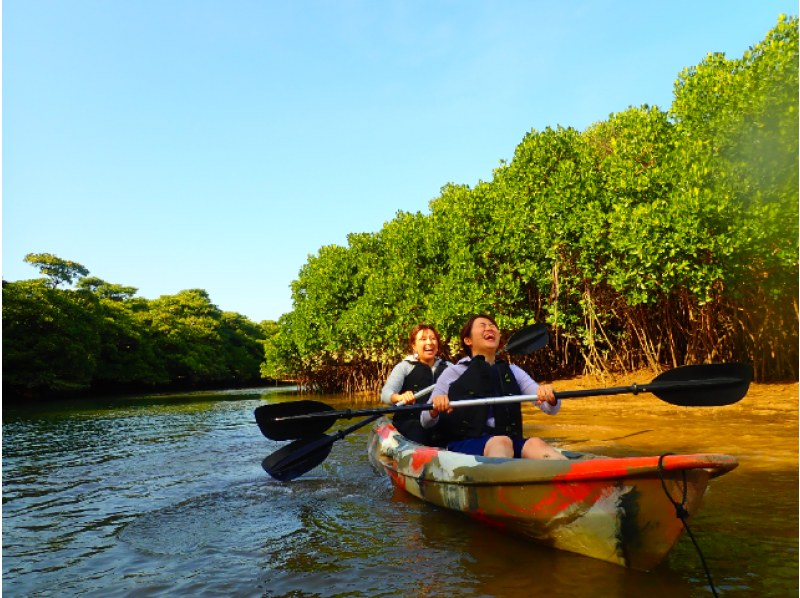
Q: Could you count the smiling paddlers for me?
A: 2